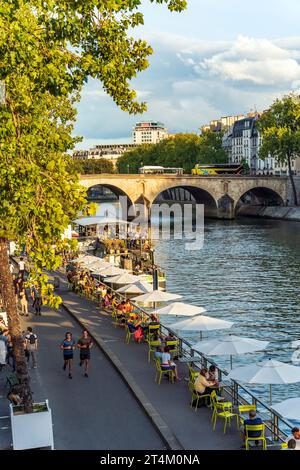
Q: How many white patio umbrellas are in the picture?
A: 11